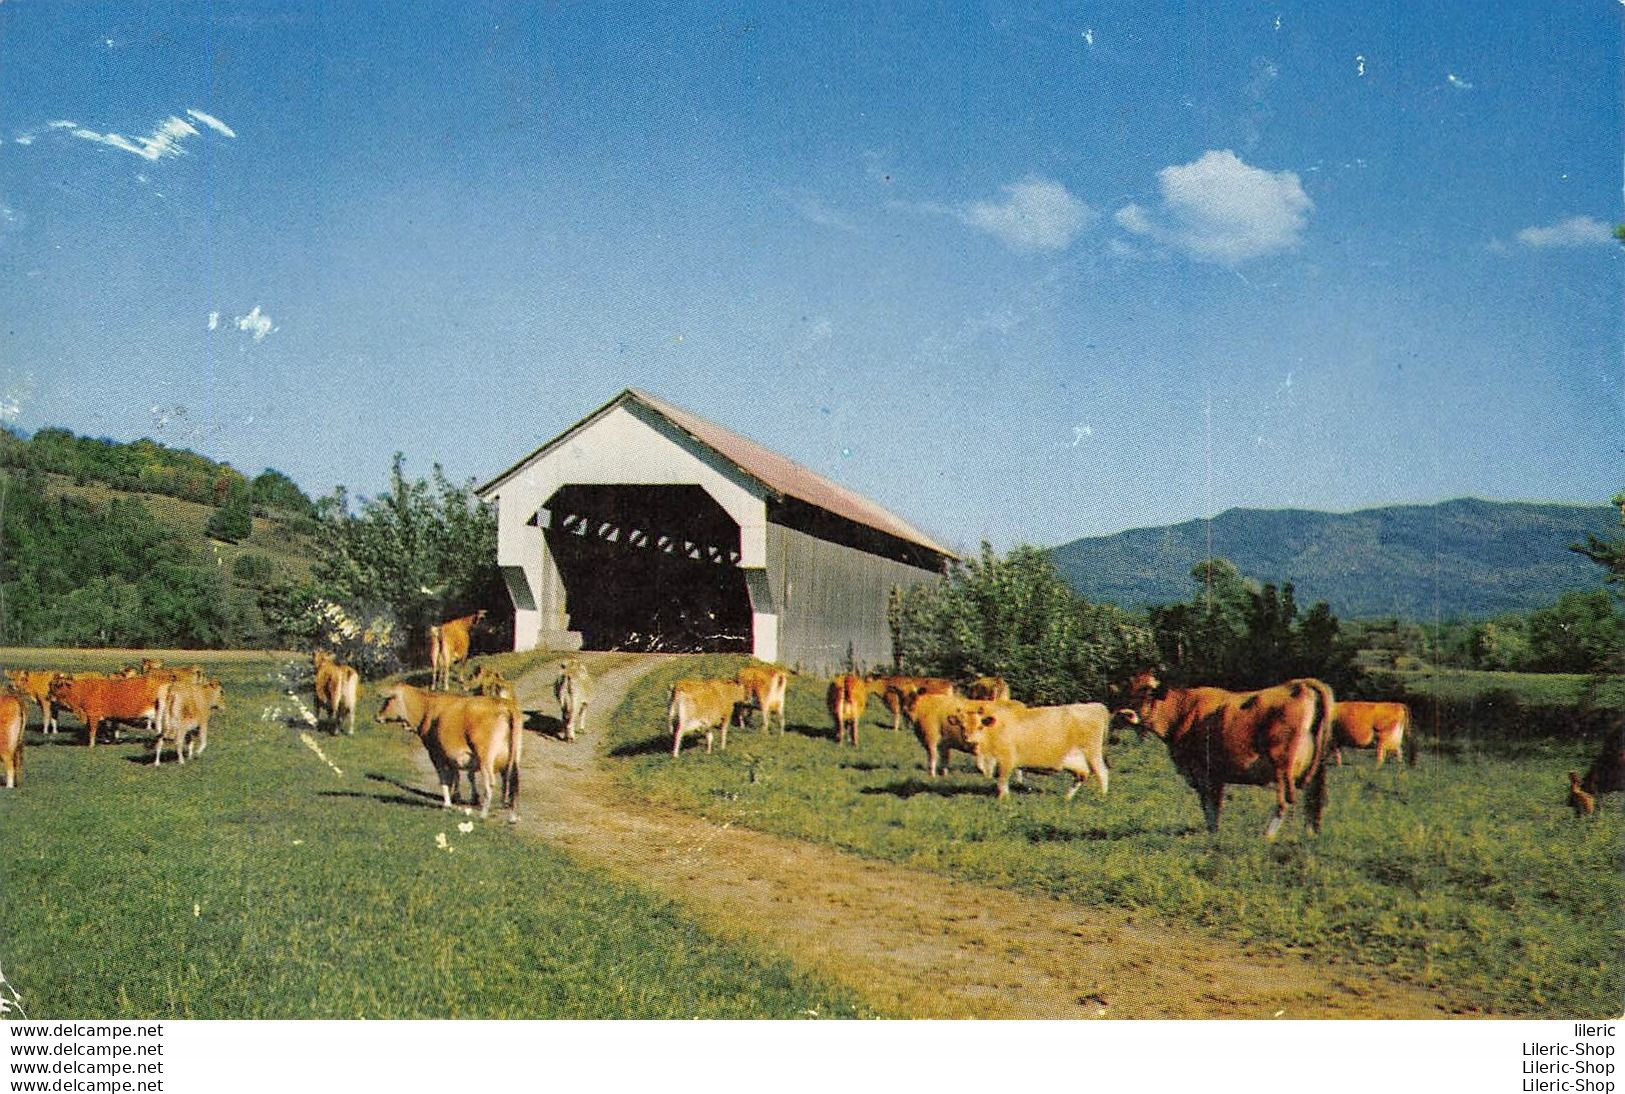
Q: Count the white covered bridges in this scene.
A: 1